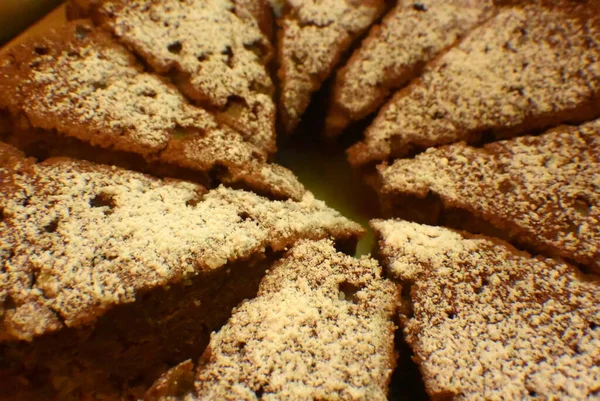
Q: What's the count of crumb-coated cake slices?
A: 9